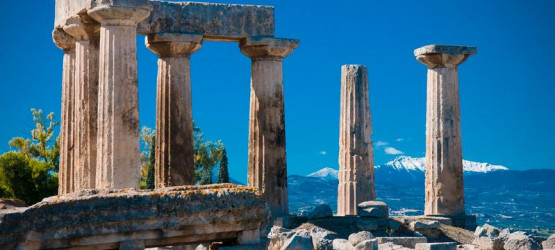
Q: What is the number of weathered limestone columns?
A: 7